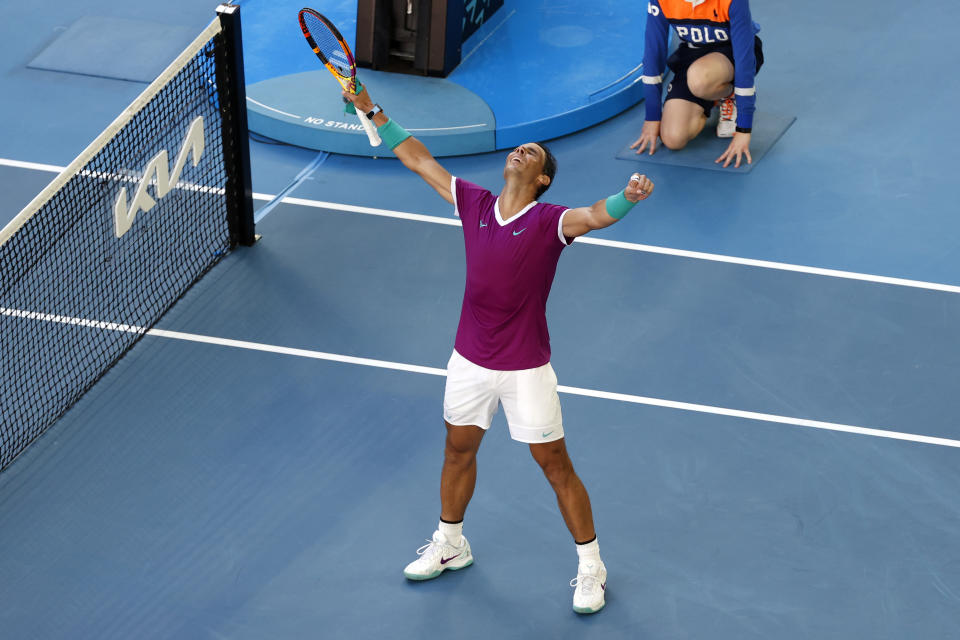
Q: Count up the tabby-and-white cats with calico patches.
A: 0